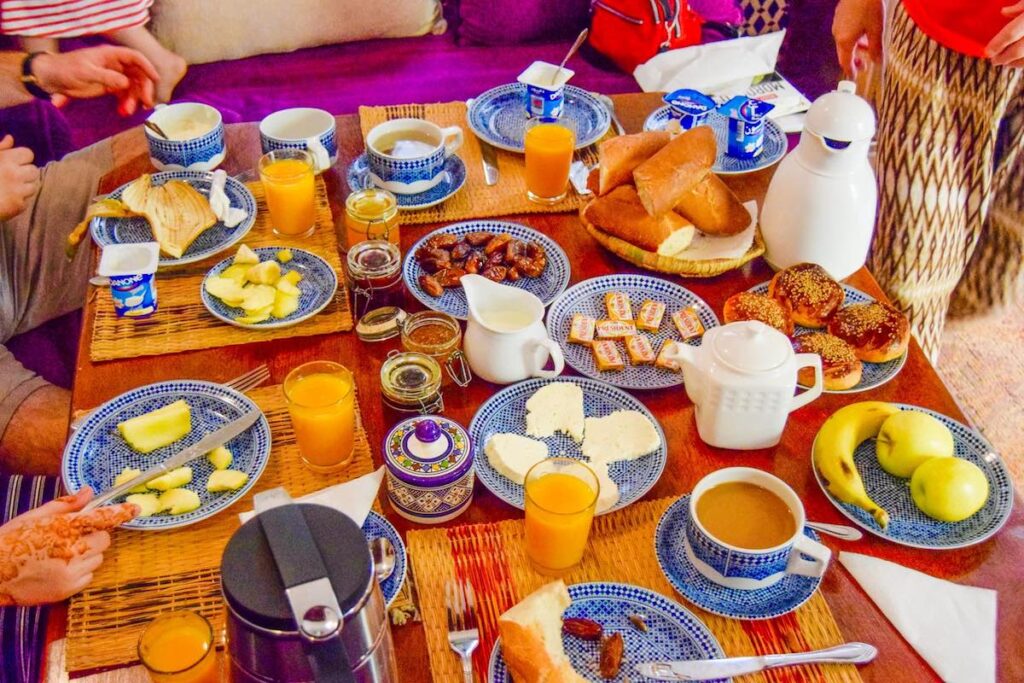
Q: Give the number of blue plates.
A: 14